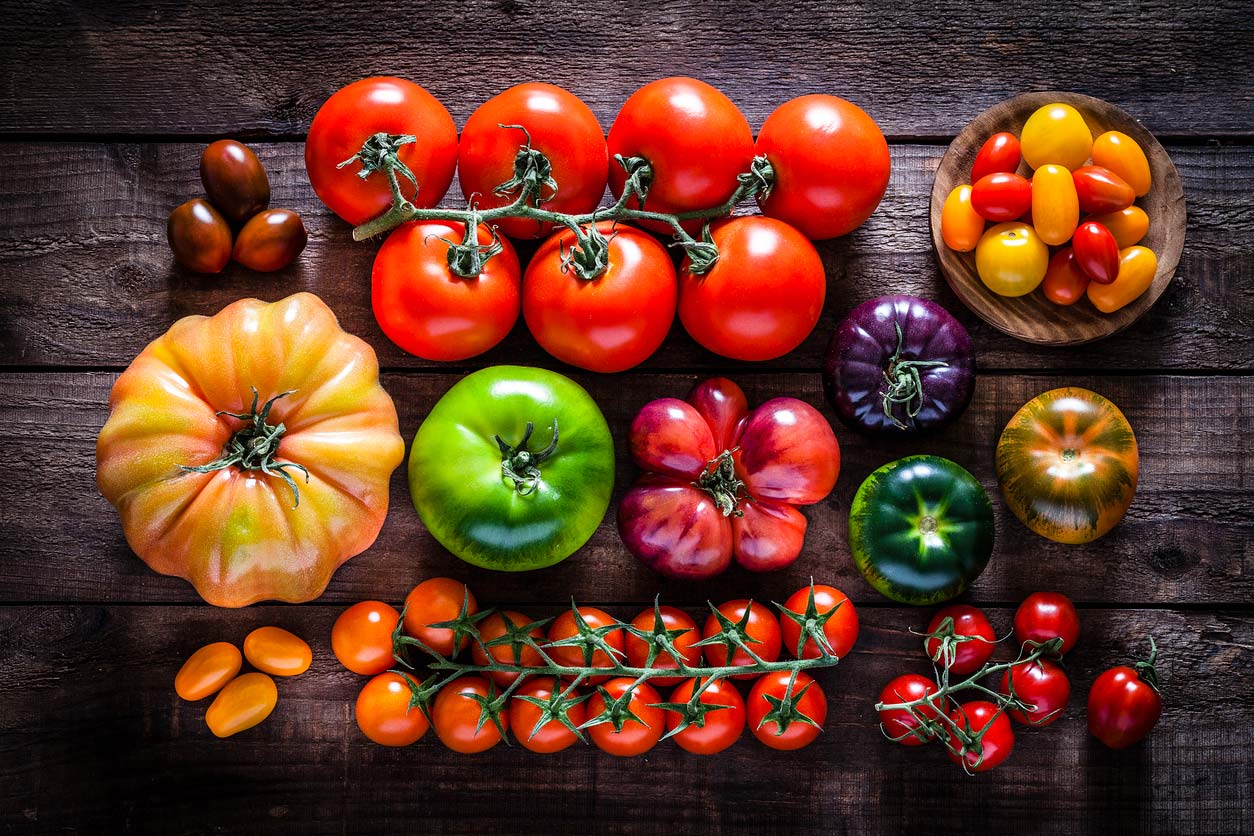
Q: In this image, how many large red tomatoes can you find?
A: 7